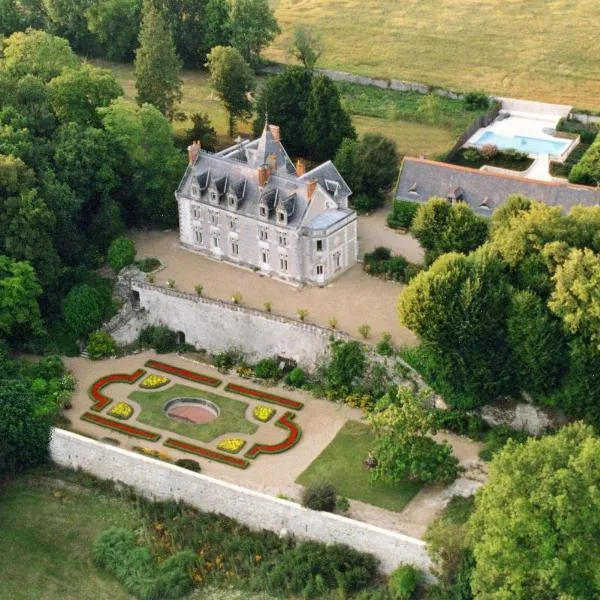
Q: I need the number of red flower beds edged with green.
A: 6